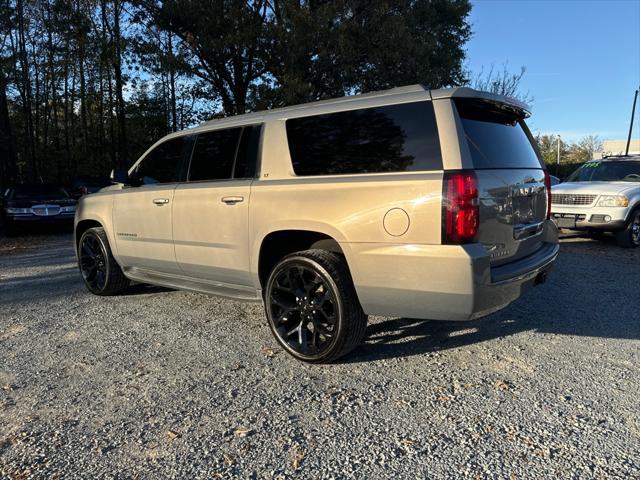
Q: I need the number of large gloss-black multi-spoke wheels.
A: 2